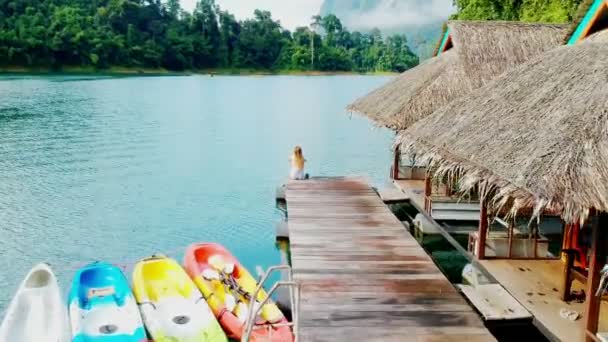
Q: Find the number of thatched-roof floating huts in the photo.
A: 2